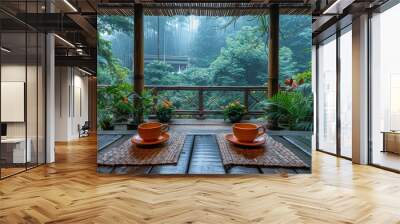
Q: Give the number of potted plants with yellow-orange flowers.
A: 2